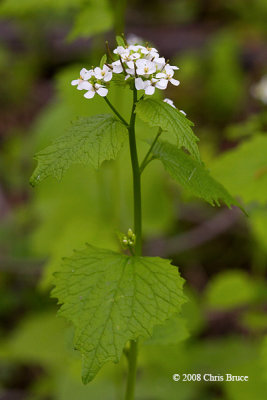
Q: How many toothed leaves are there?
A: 4